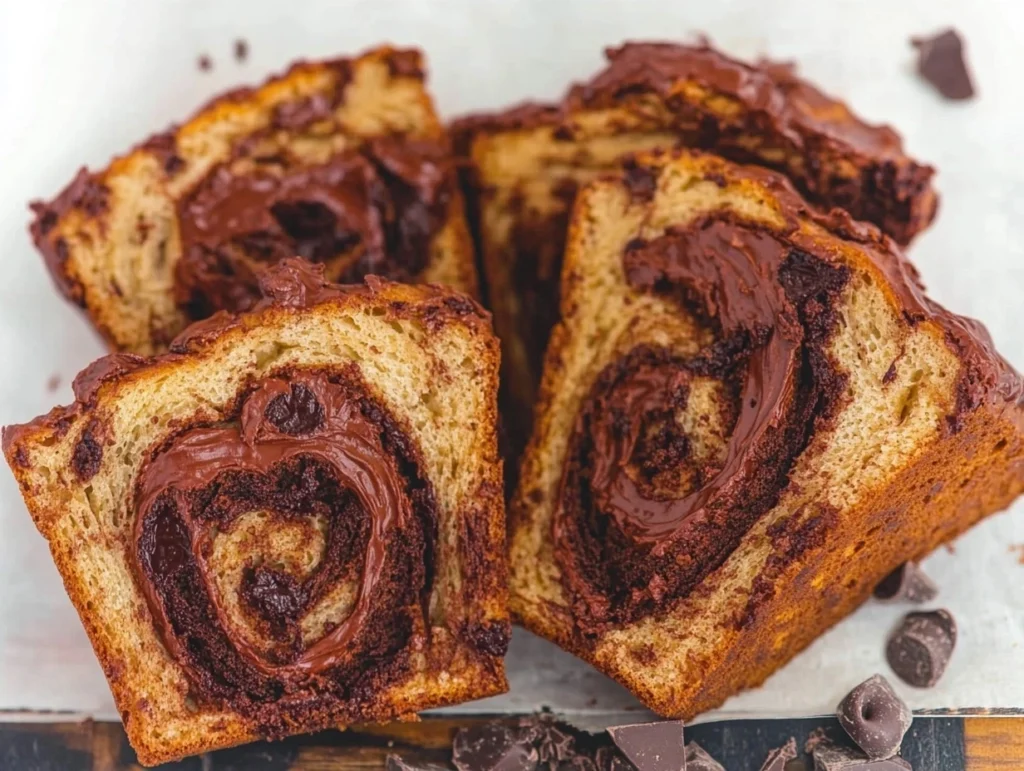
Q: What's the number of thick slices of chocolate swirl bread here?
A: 4